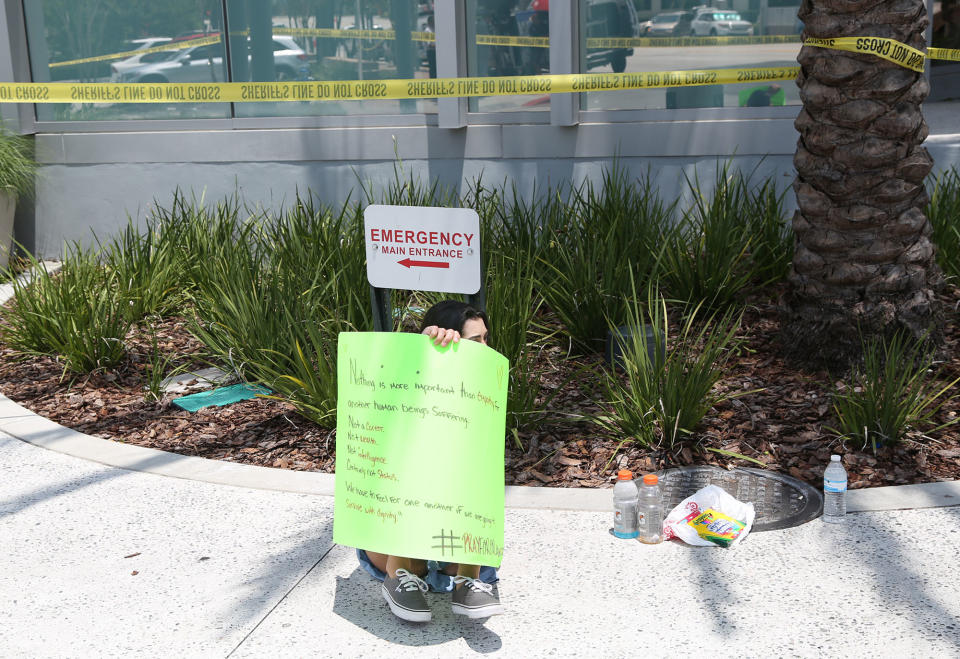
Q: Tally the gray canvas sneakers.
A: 2